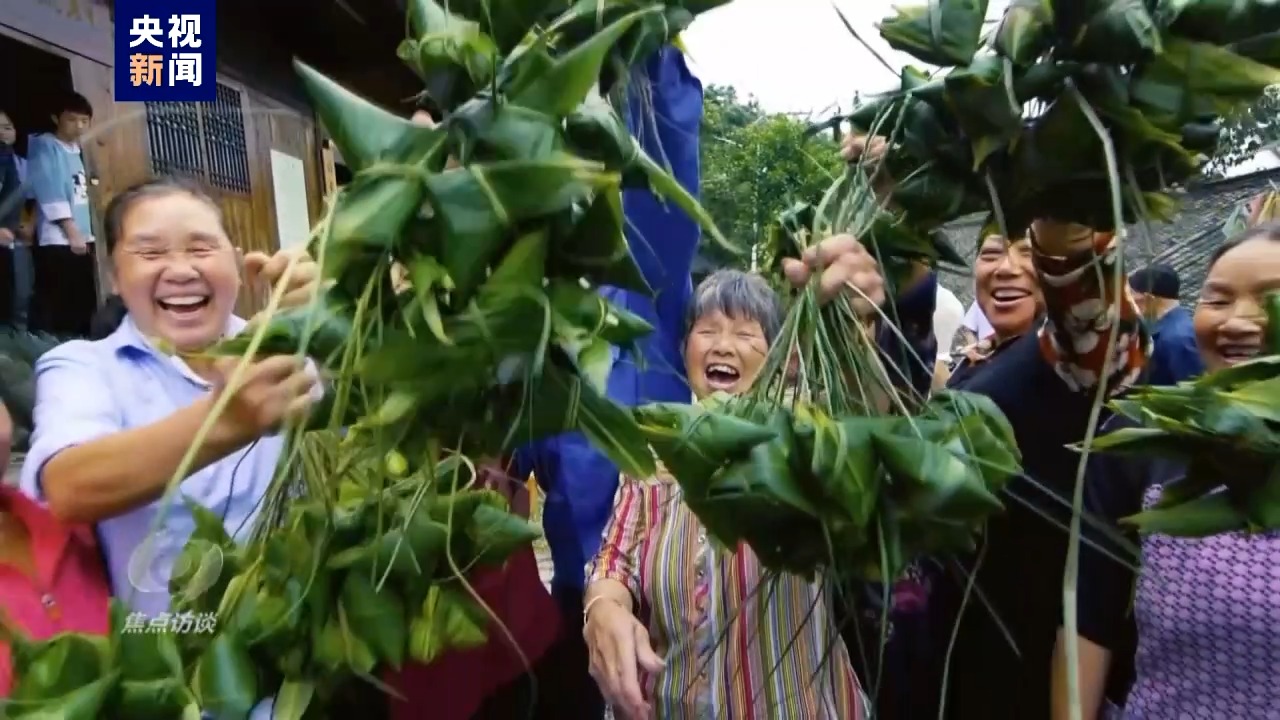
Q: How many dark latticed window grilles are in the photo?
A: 2